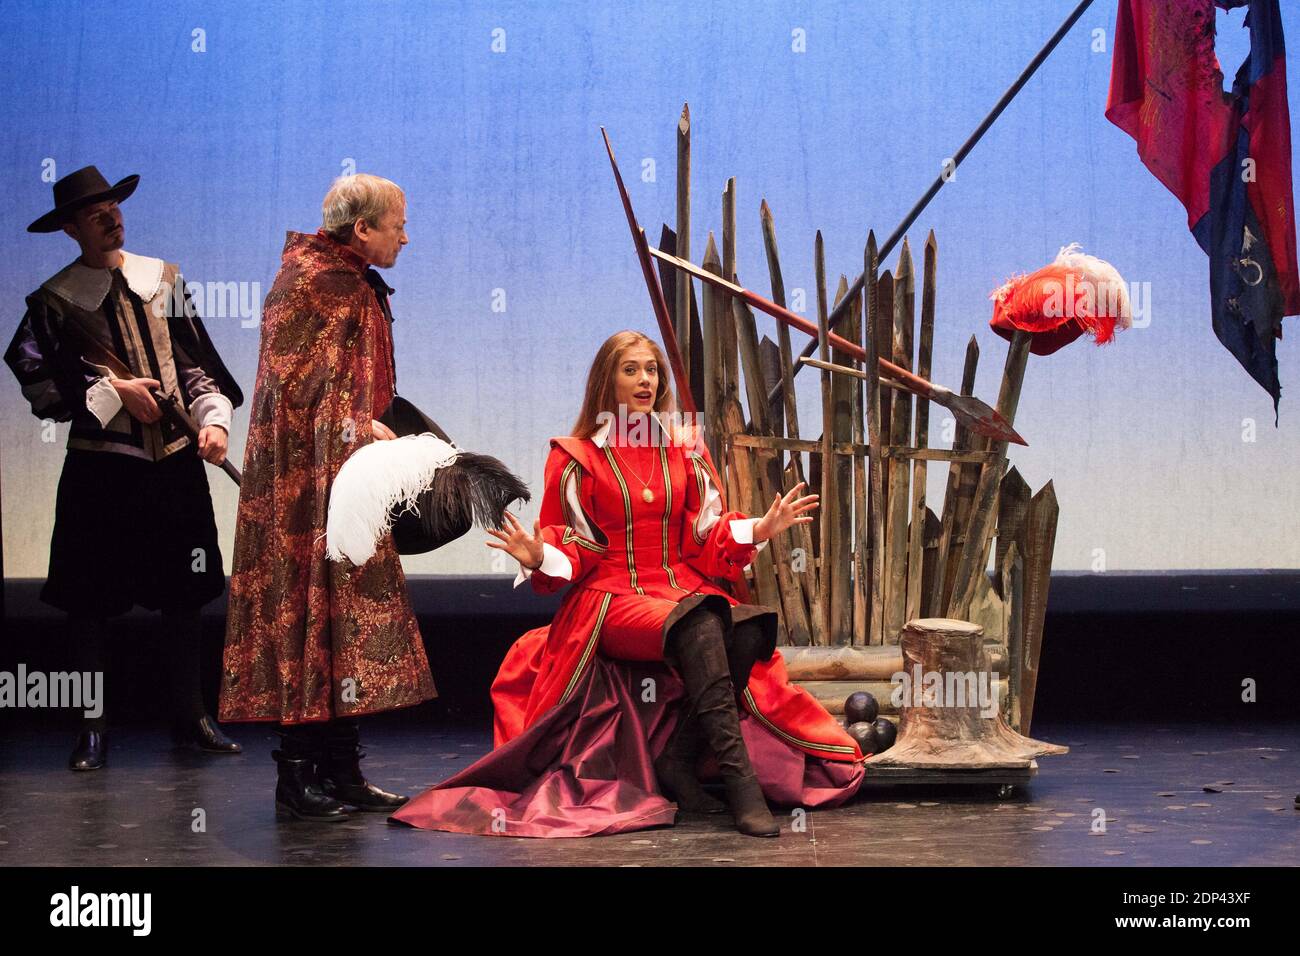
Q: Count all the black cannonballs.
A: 3